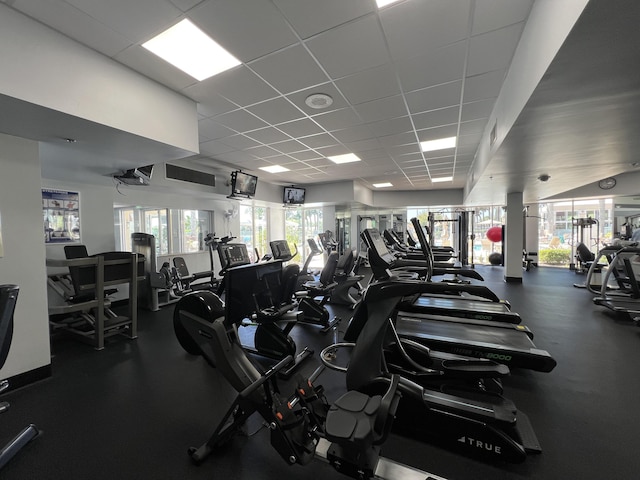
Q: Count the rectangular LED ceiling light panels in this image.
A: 7